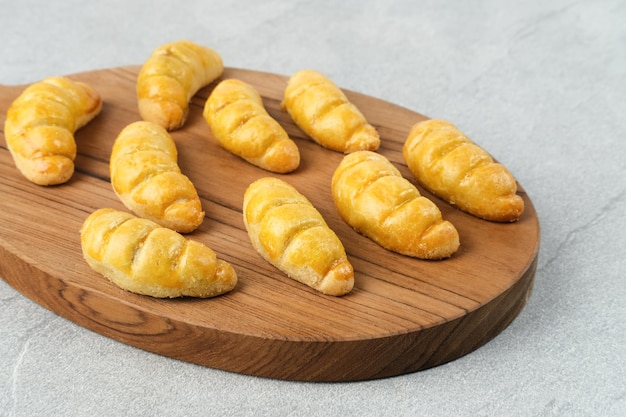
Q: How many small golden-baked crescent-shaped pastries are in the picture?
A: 9